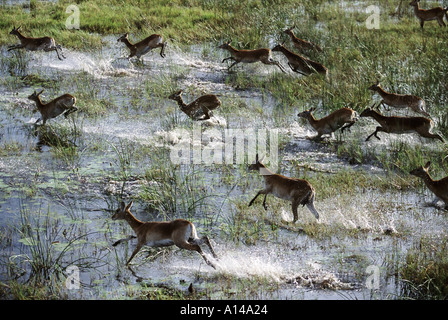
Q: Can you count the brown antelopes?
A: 14